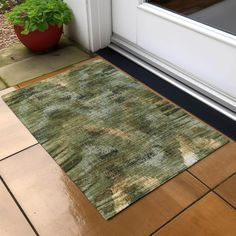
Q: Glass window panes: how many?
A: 1